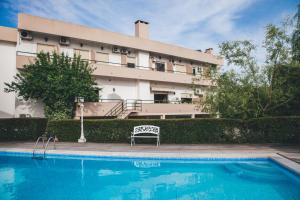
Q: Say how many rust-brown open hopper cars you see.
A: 0